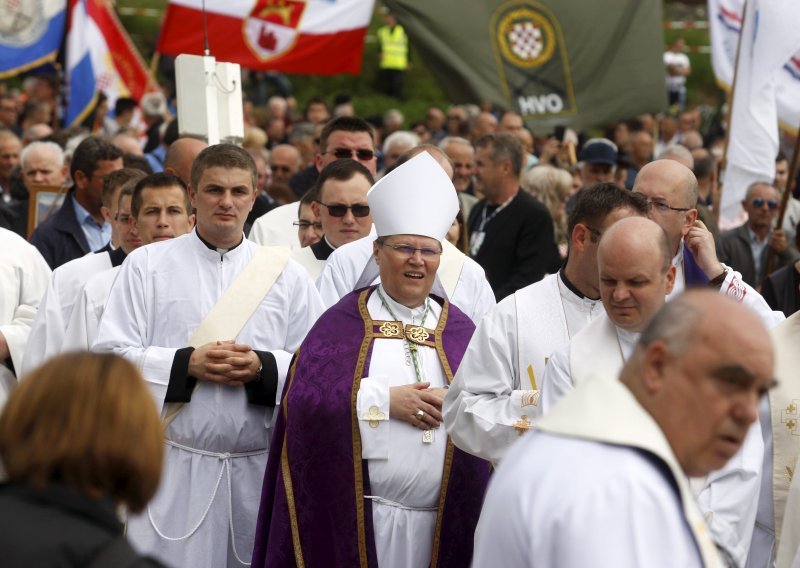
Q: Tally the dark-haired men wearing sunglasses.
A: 2